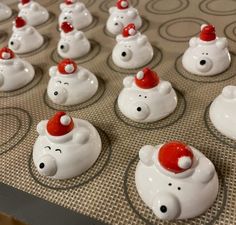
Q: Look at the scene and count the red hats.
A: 12